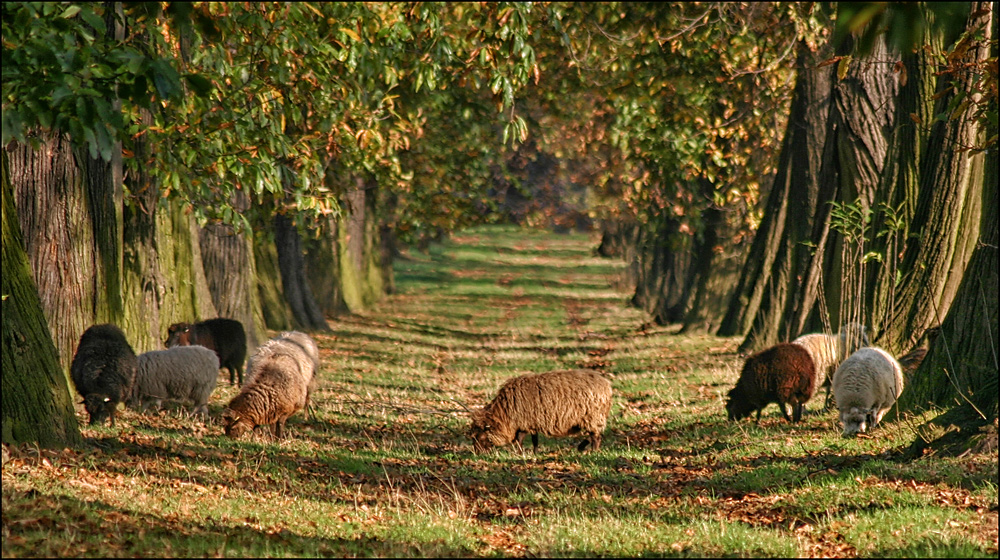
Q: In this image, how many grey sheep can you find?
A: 1